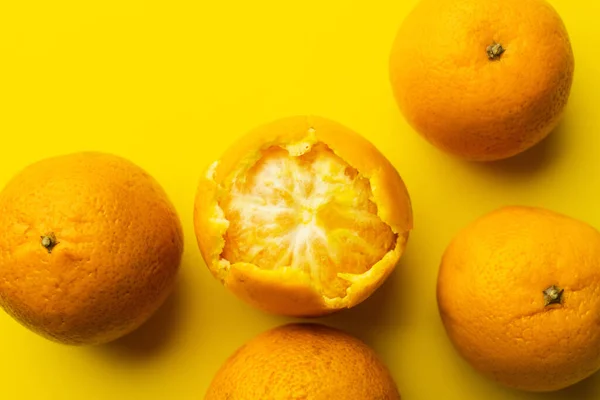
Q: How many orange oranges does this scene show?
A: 5